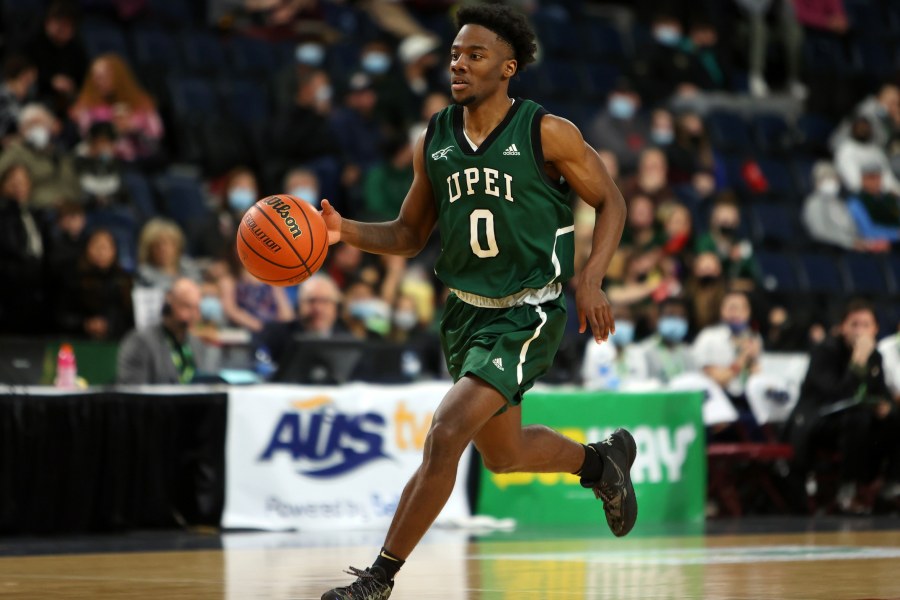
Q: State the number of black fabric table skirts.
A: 1